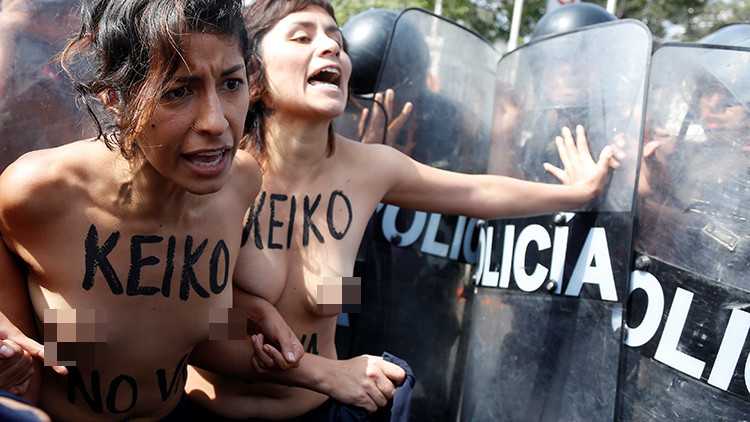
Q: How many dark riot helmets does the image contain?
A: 3